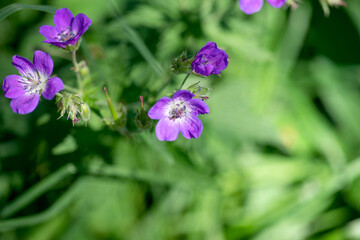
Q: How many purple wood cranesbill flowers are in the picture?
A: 5